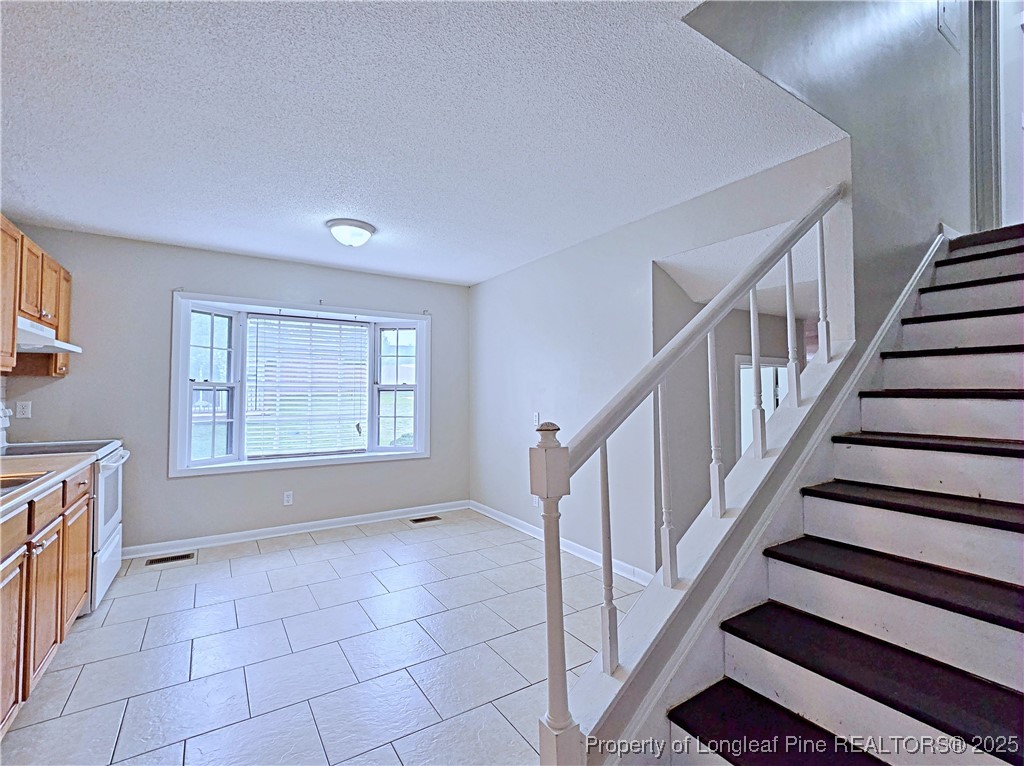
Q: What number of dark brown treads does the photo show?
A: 11